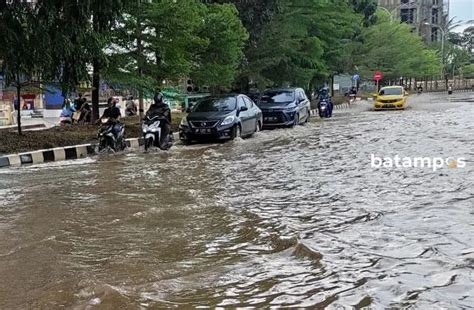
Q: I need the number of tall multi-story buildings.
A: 1